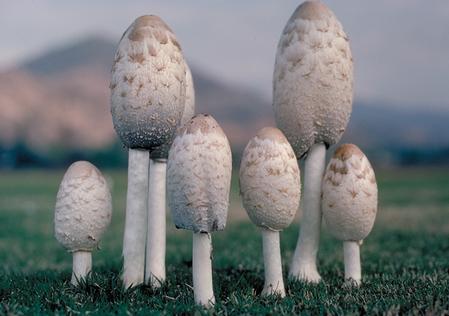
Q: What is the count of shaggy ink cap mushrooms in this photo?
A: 7